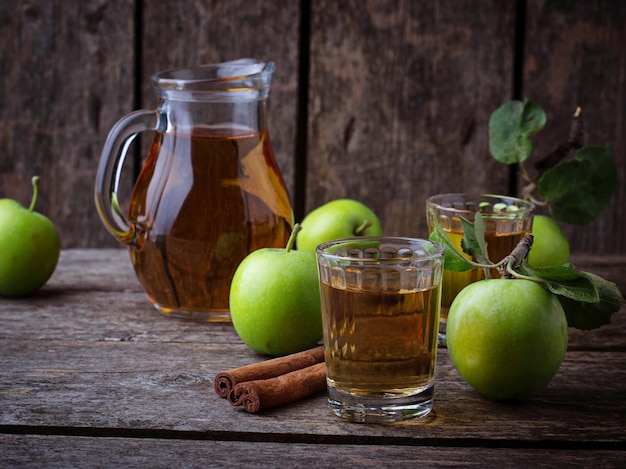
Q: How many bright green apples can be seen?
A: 5